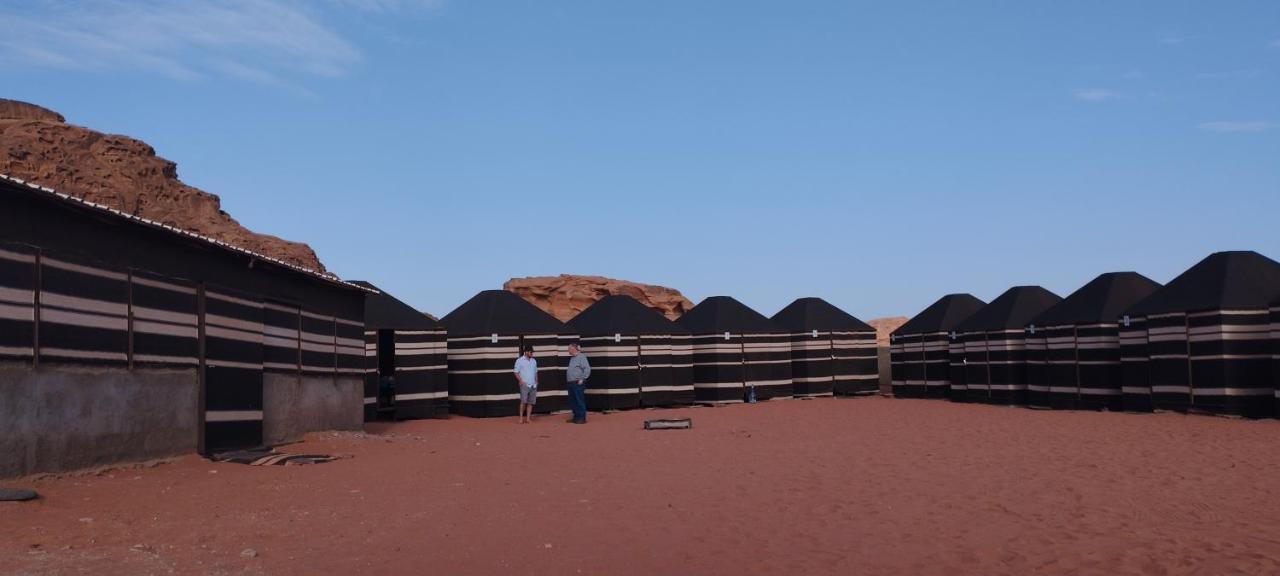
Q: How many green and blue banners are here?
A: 0